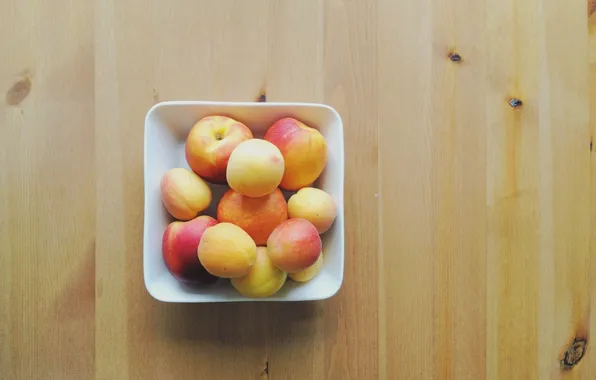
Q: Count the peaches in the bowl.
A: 11